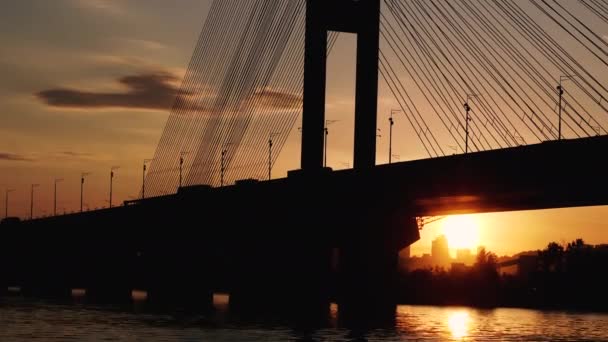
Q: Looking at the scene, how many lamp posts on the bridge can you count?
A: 13